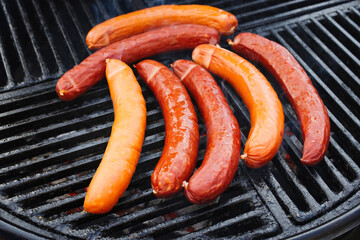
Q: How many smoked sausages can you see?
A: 7